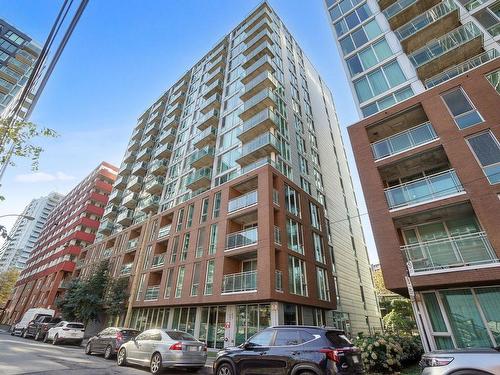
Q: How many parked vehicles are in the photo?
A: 7